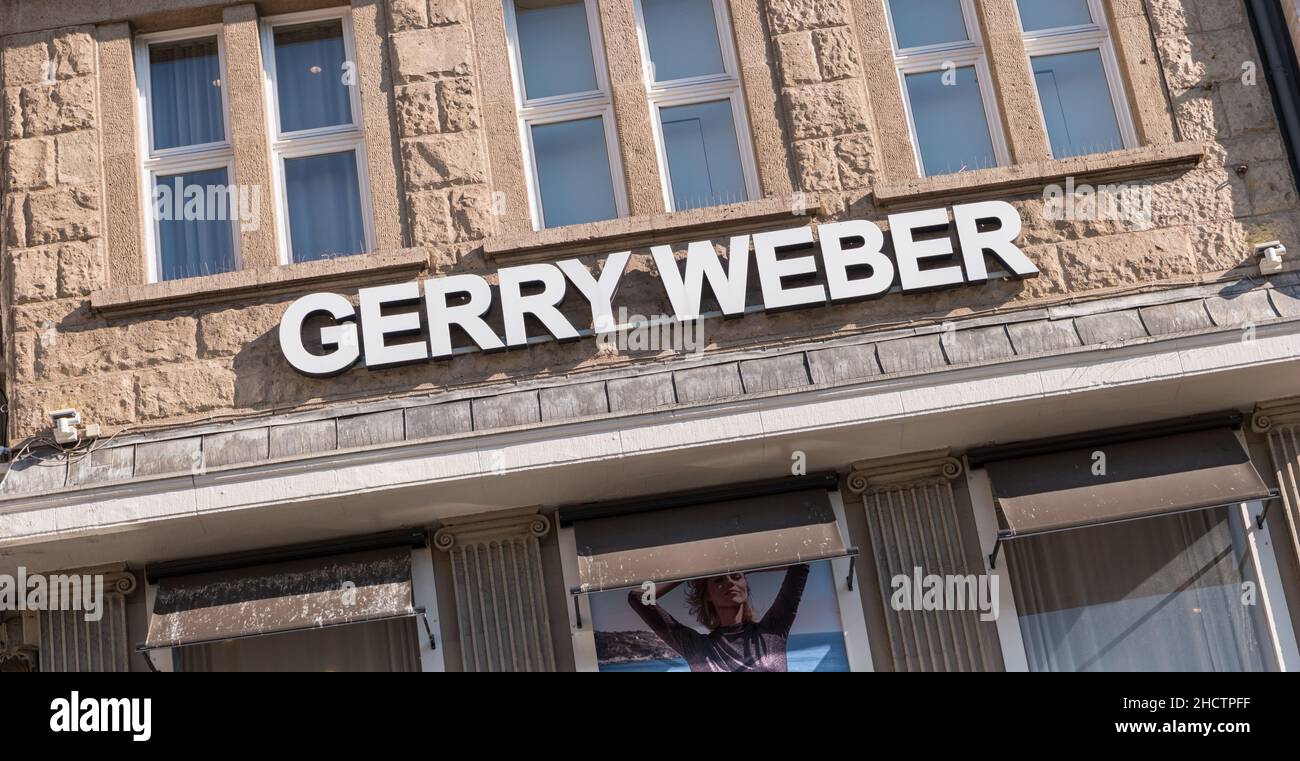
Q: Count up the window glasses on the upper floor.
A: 12